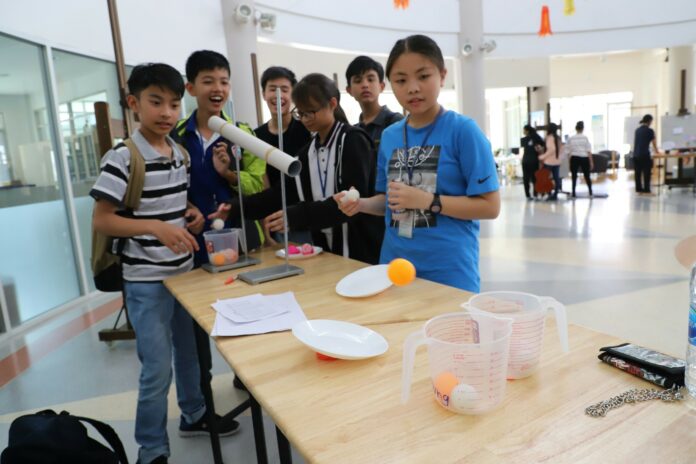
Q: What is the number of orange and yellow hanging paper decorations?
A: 3